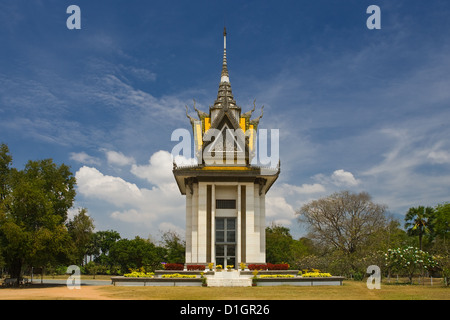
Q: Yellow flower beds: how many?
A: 4